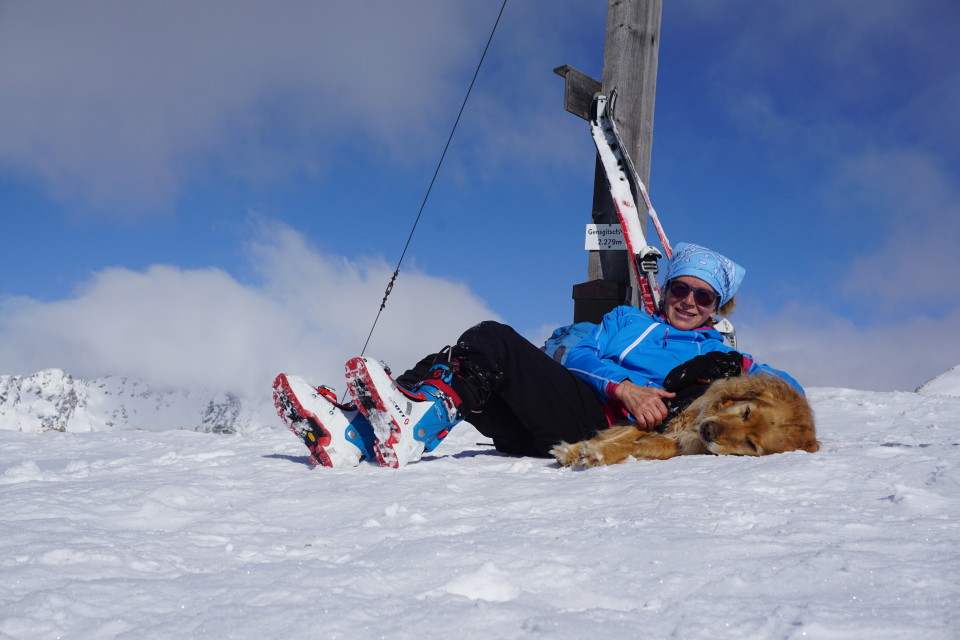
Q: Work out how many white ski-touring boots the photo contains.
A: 2